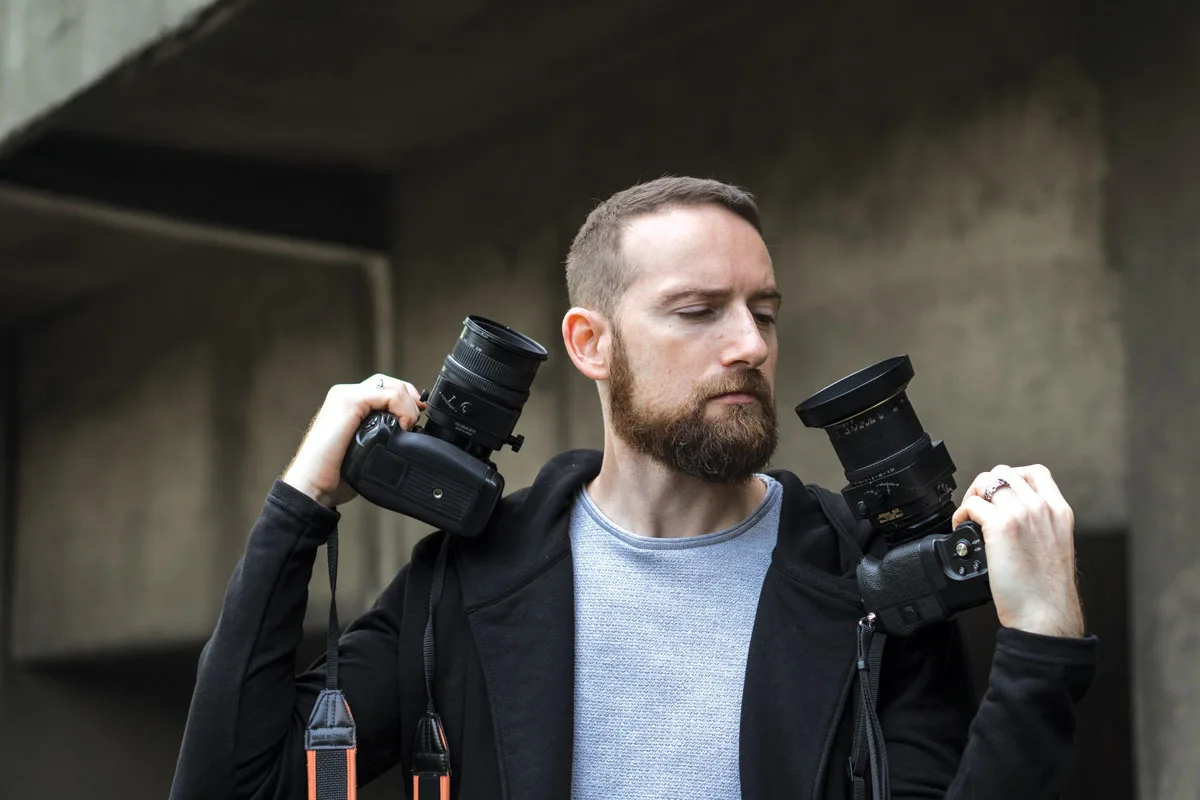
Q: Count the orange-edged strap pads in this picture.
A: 2